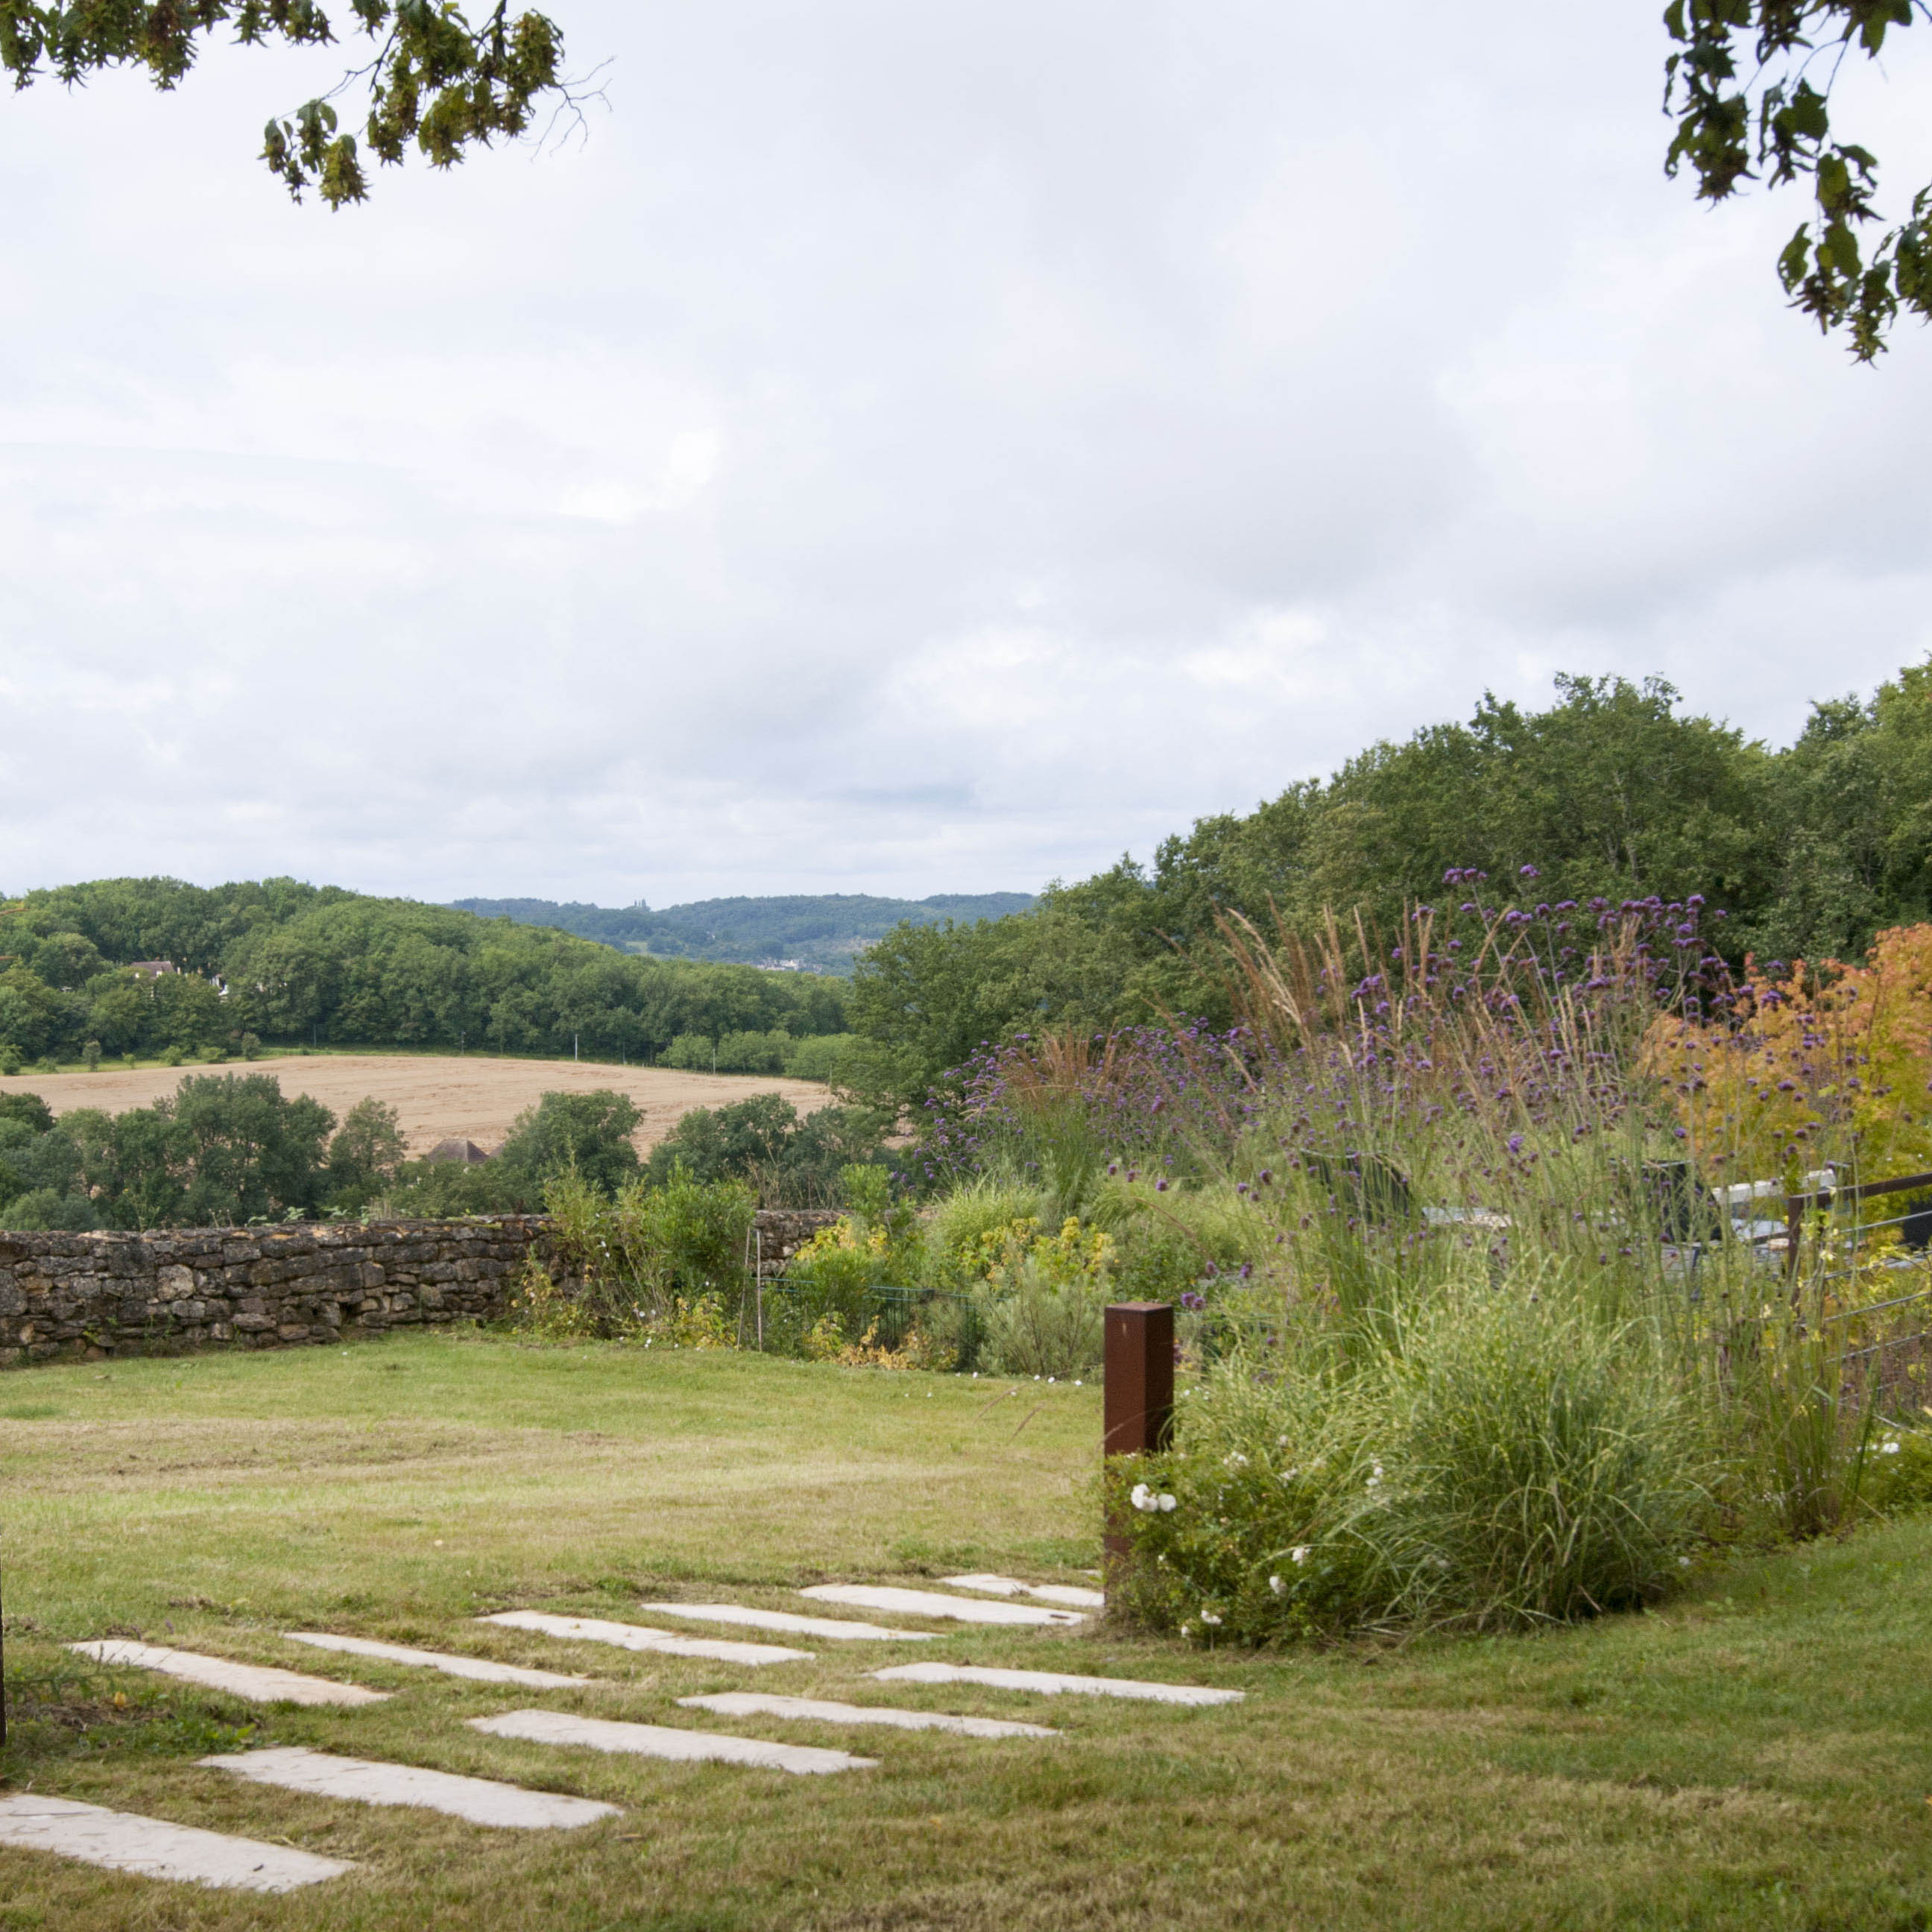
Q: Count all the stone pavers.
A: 11